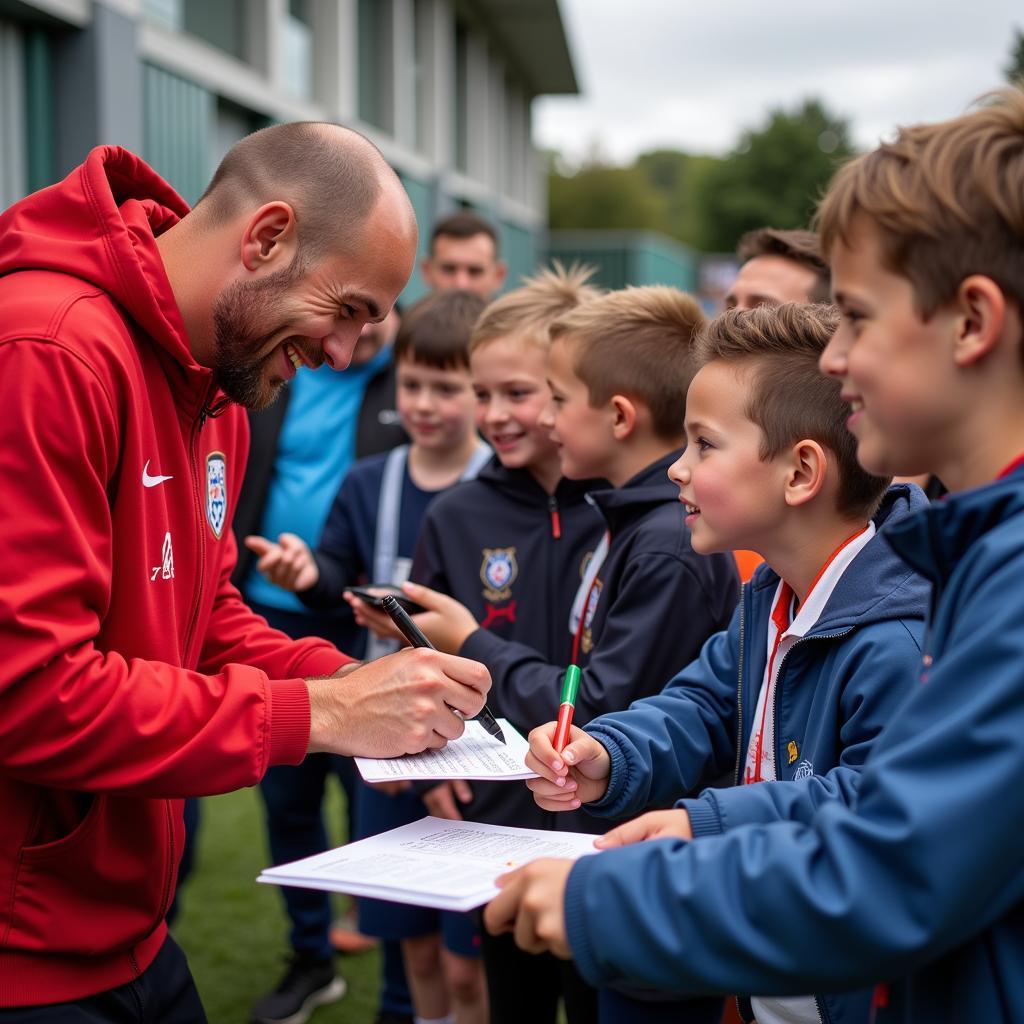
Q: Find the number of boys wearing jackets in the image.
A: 4